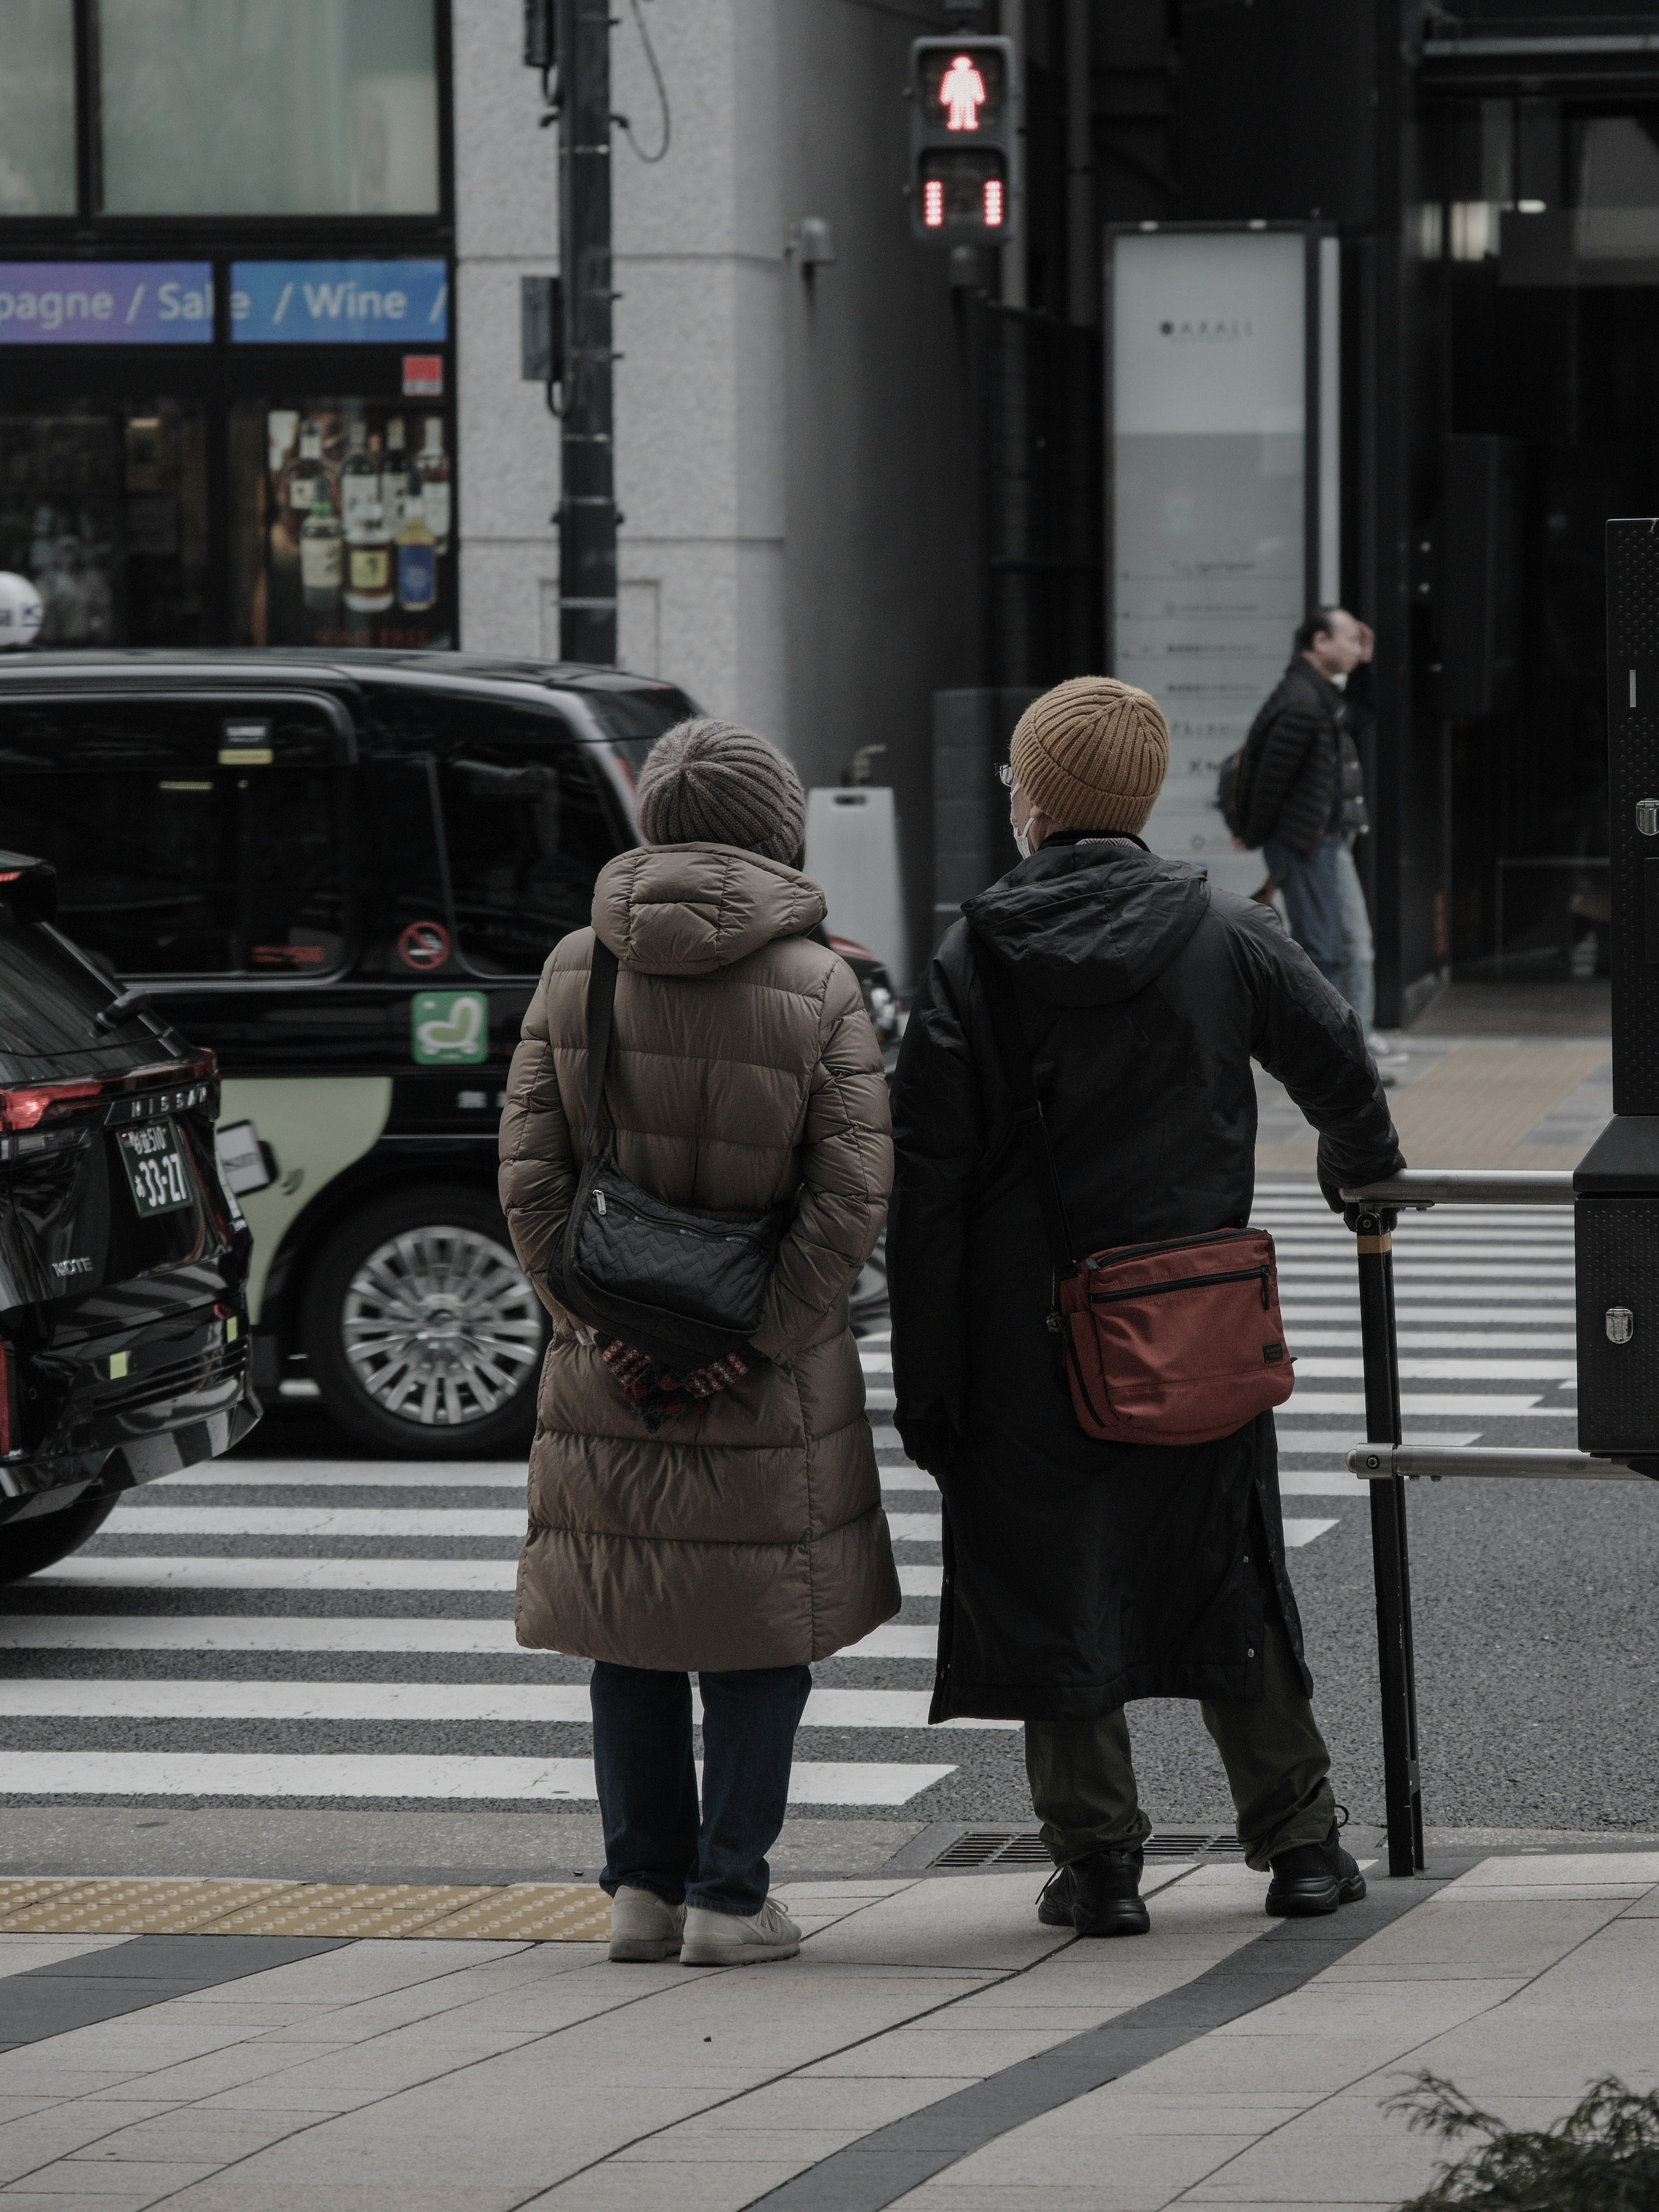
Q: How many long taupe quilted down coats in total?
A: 1